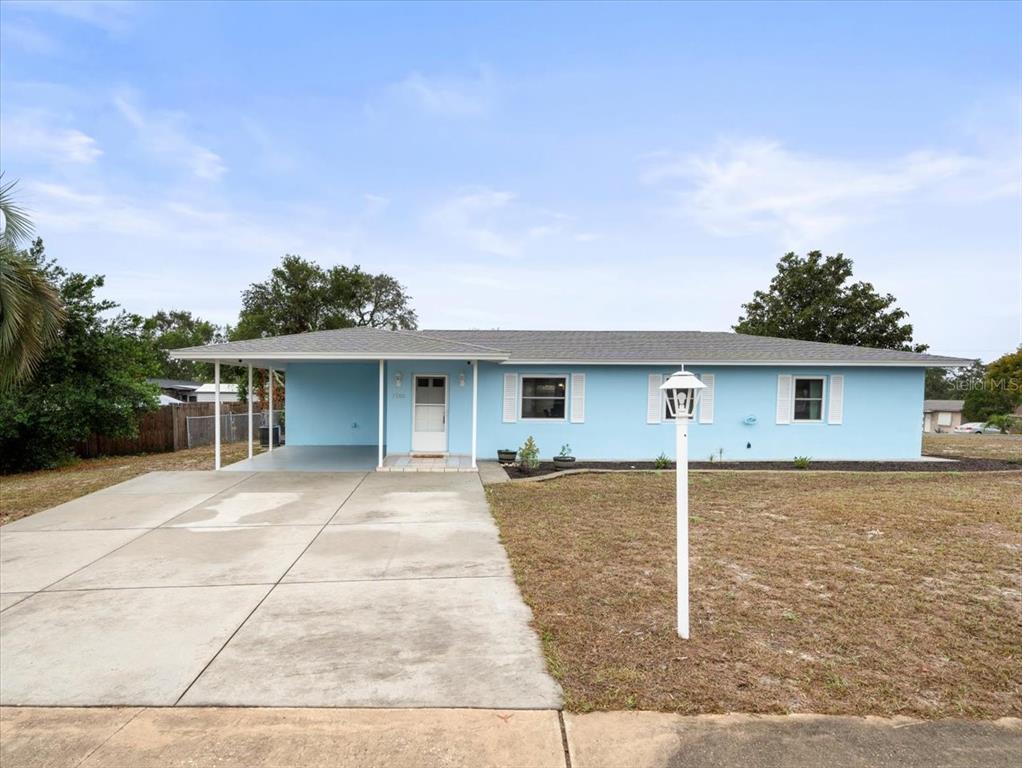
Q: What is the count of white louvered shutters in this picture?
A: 6